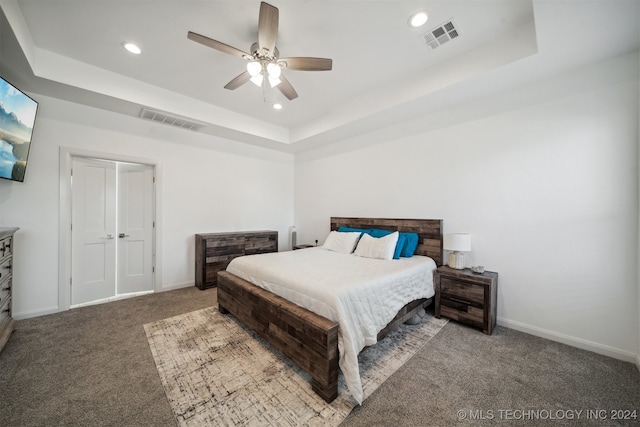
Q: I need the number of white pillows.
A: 2